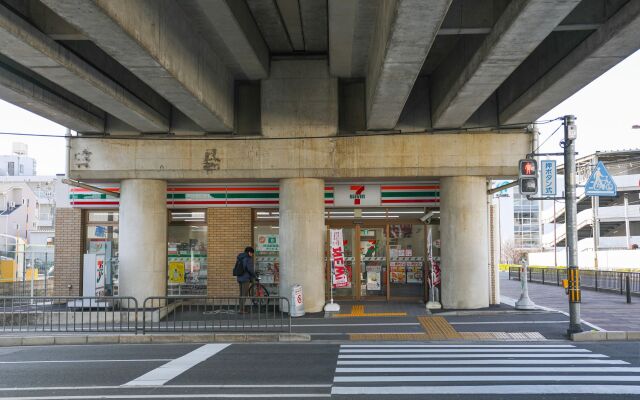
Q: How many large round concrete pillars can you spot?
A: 3